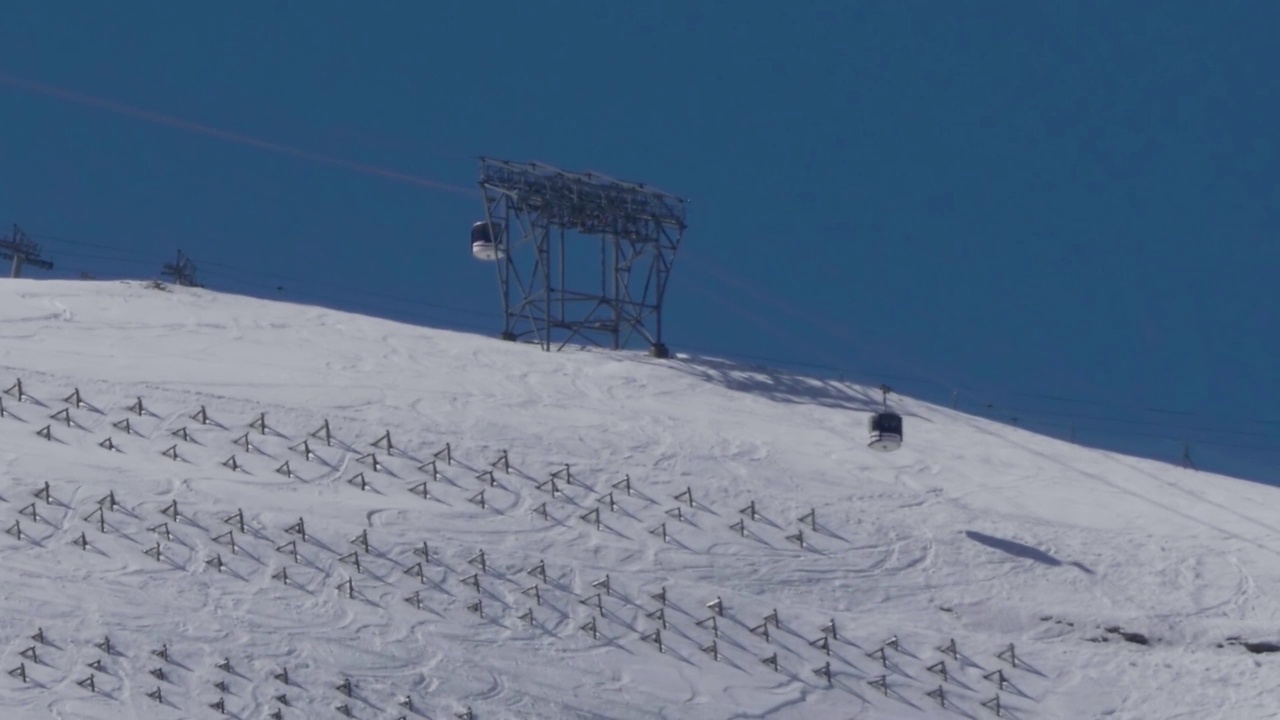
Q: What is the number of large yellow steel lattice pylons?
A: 0